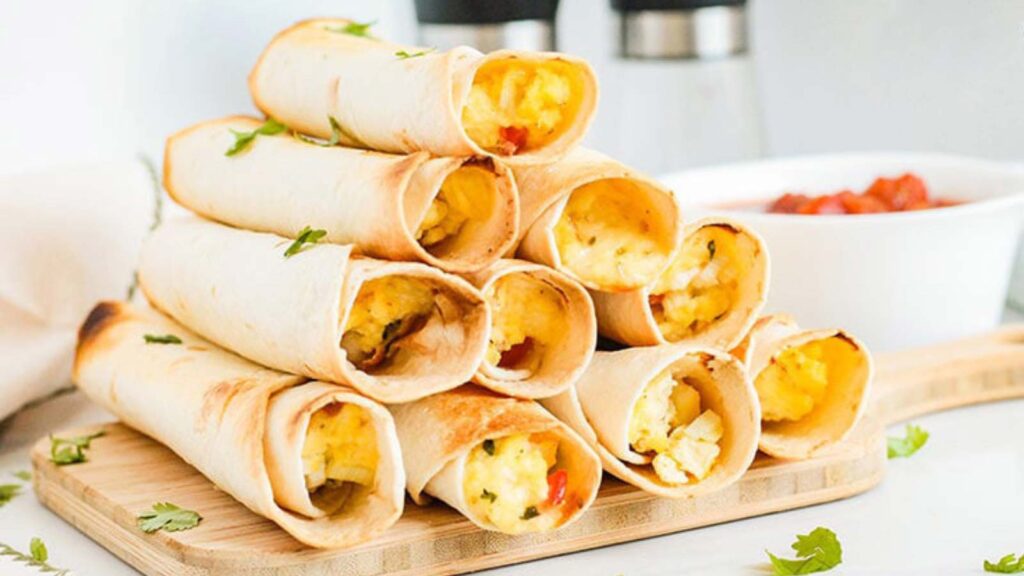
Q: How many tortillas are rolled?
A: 10